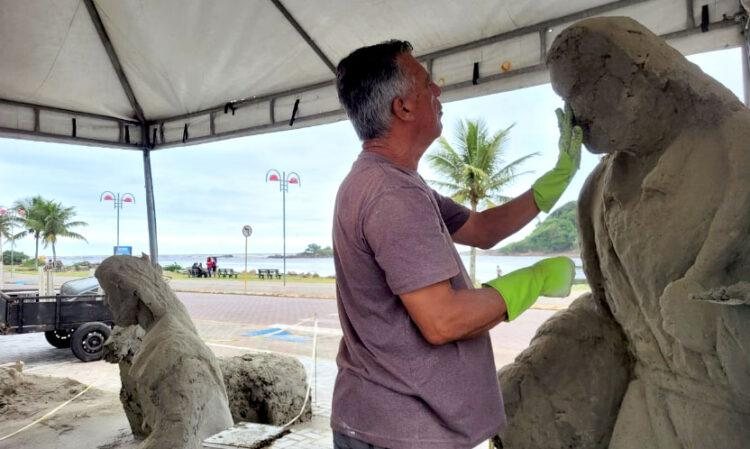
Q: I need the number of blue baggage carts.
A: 0